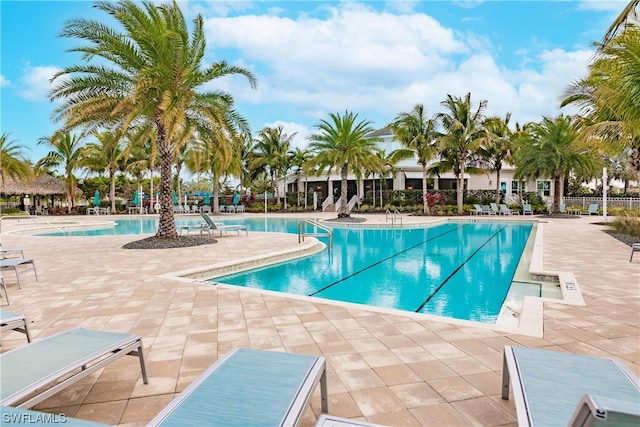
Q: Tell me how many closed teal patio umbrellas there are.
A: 5